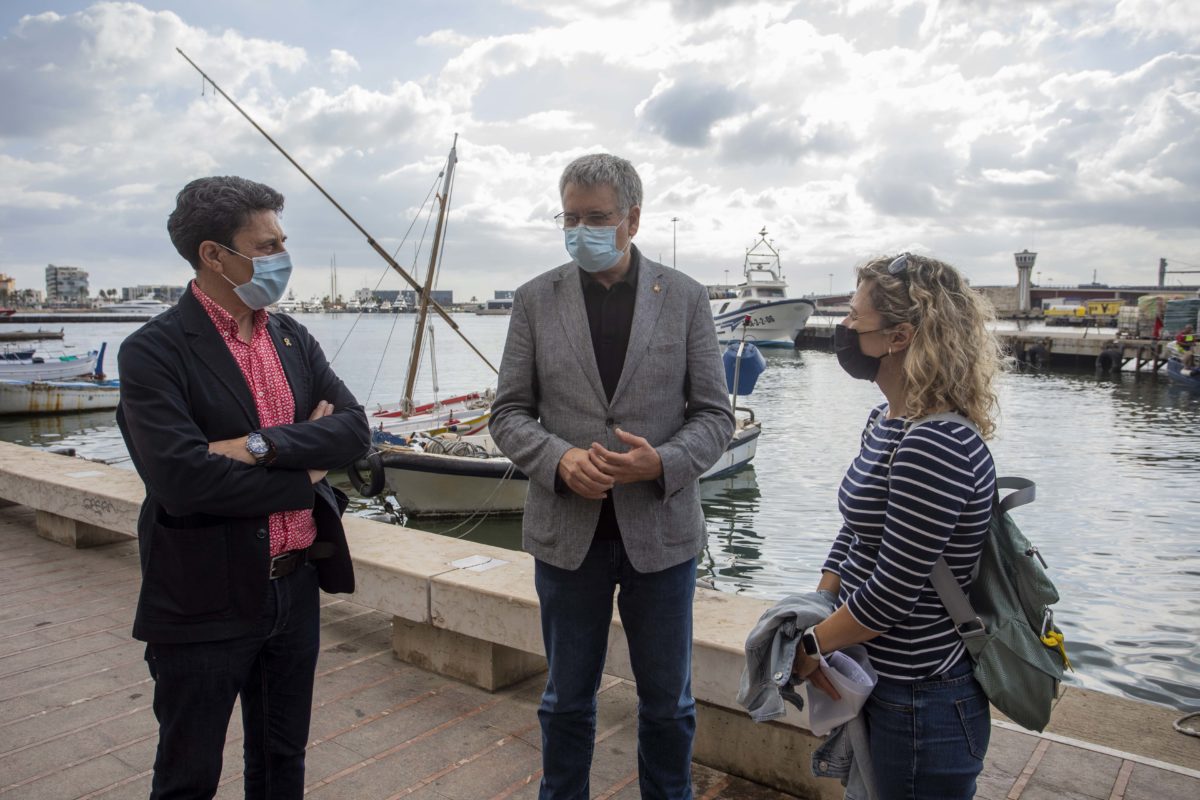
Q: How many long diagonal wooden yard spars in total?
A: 1